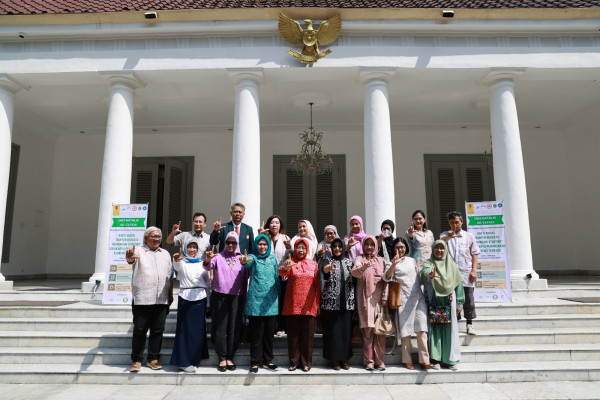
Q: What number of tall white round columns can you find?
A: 5